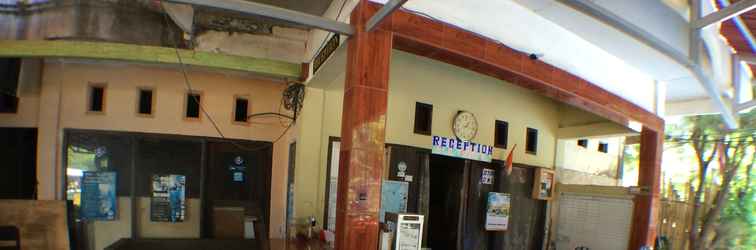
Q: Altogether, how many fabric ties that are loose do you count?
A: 0